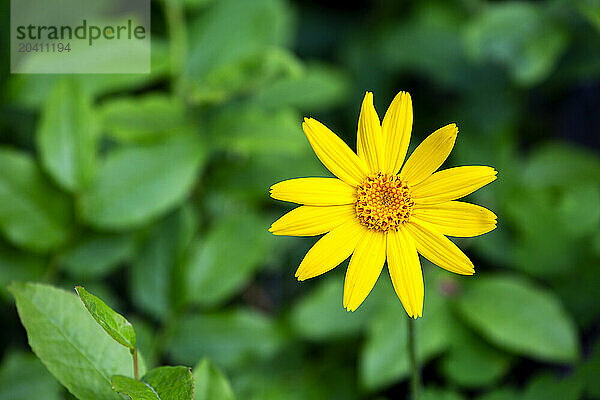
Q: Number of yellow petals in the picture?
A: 12